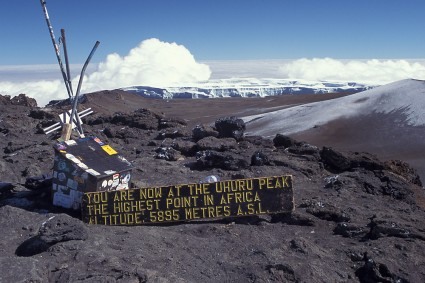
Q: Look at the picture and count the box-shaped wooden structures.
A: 1